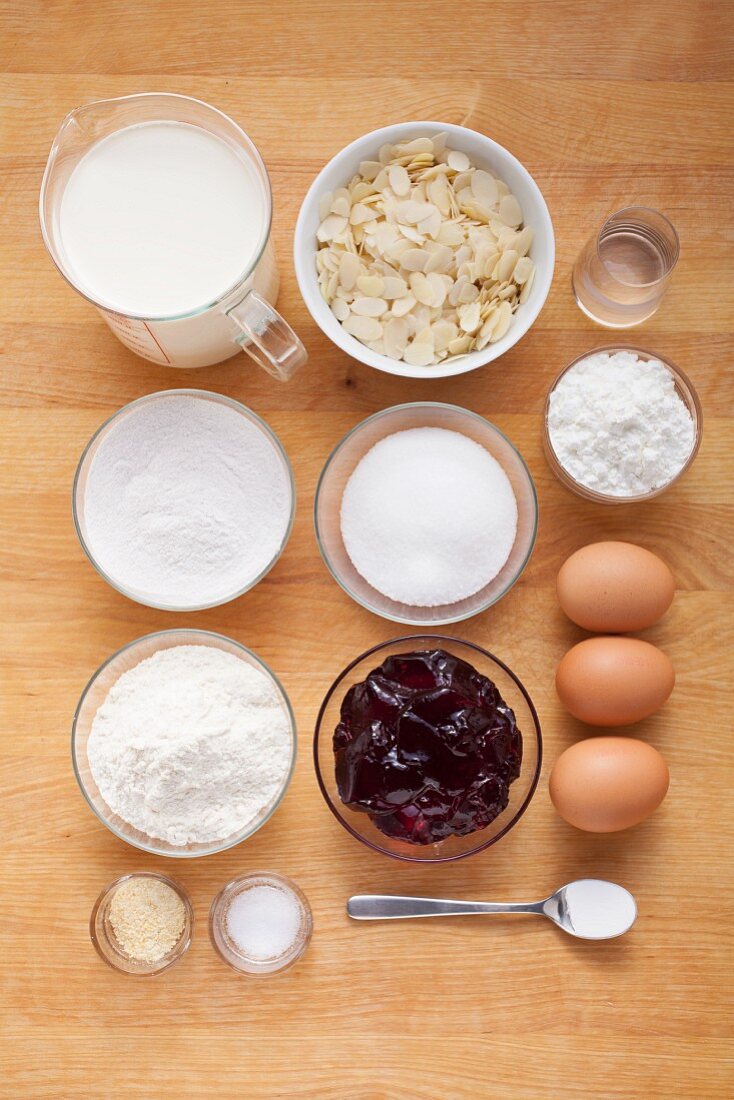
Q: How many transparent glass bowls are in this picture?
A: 7